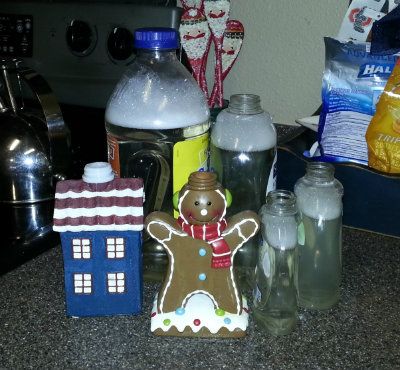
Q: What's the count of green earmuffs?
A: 2